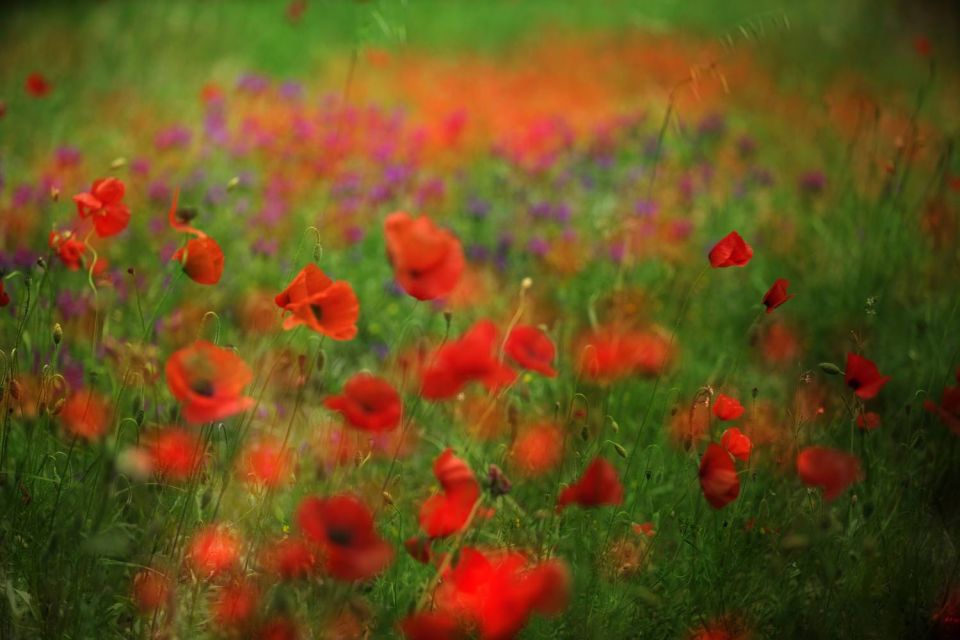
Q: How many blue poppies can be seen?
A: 0